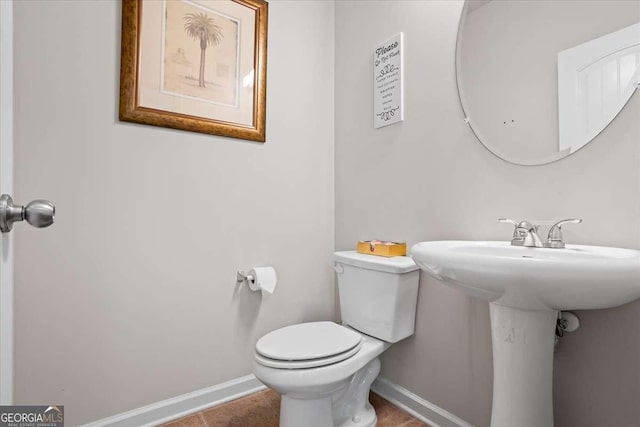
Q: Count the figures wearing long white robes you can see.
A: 0